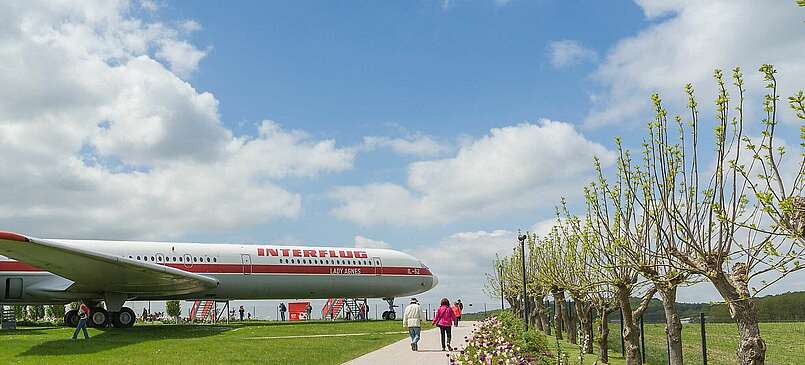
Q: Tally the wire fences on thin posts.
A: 1